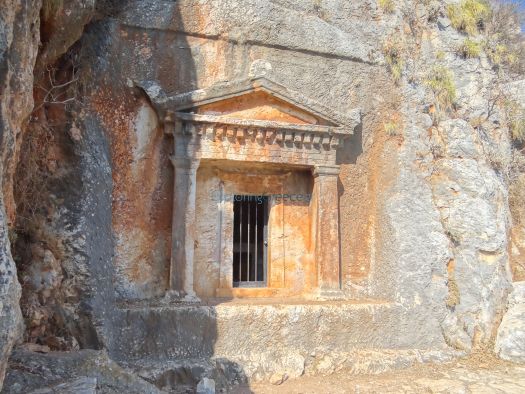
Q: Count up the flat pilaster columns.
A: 2